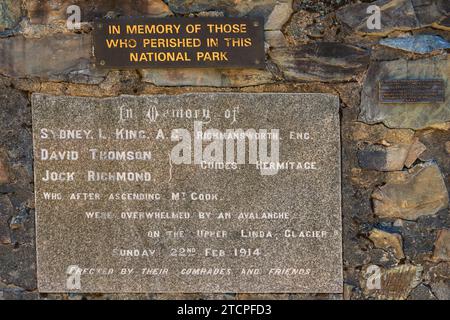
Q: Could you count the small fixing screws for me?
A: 4